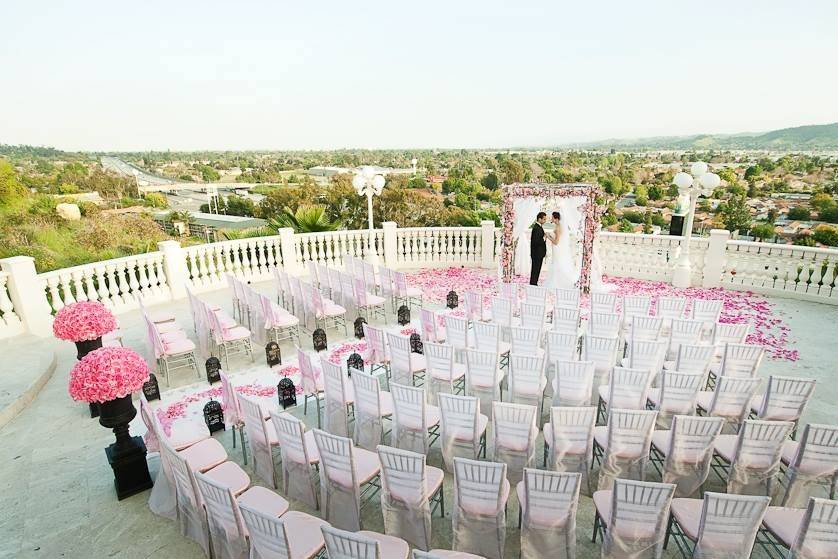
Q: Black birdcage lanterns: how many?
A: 11